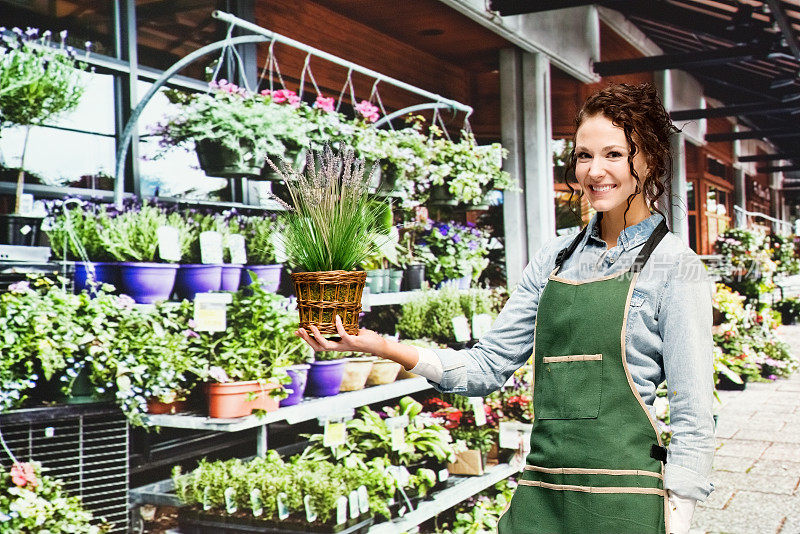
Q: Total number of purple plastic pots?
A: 7